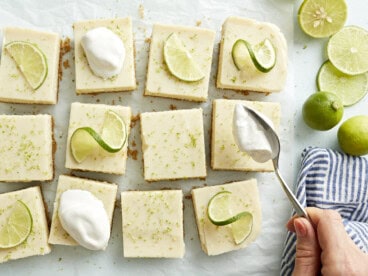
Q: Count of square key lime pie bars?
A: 12